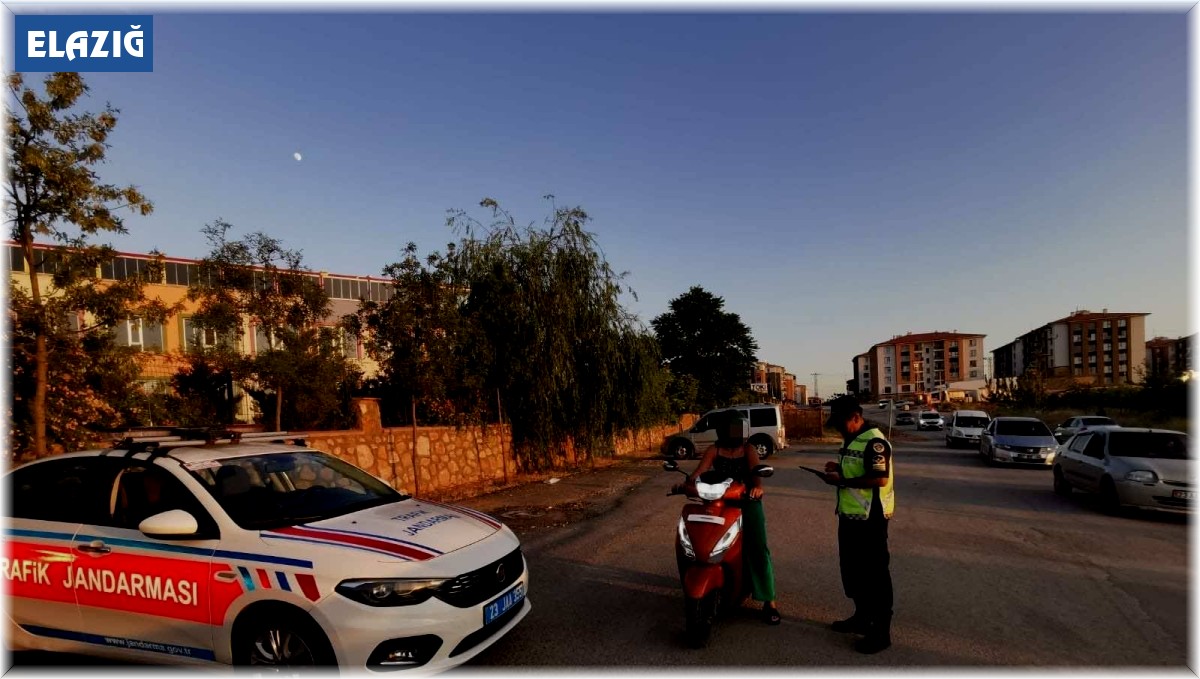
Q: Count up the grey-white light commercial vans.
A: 2